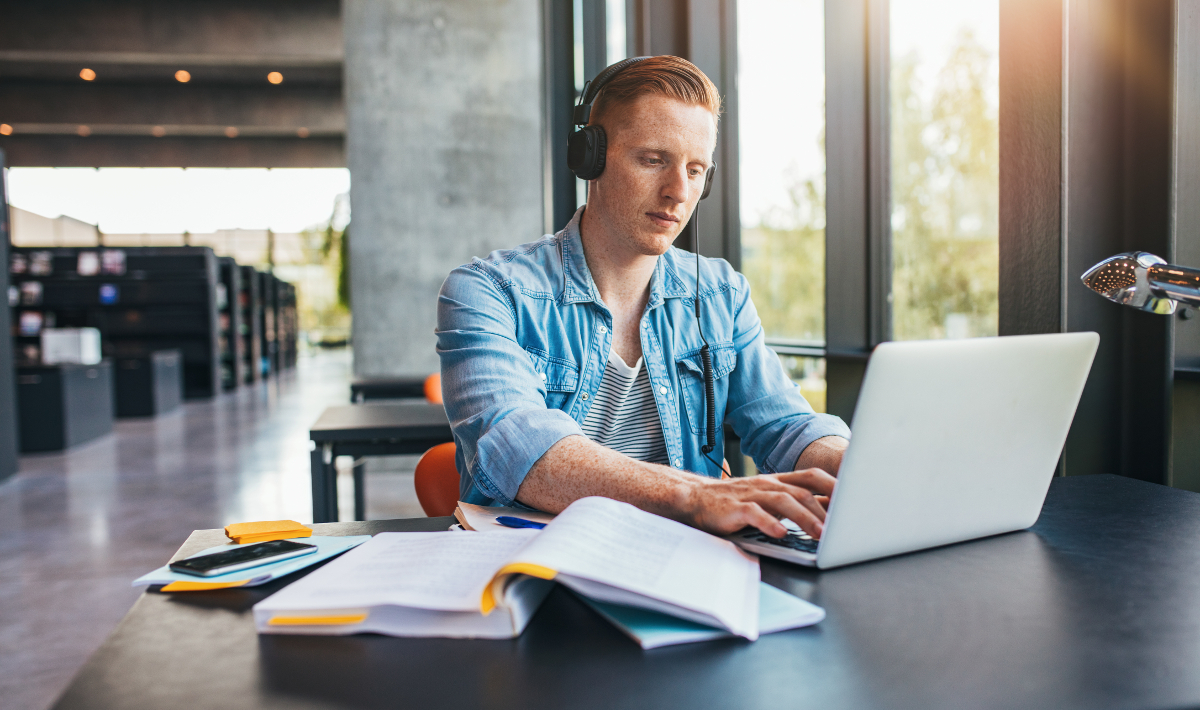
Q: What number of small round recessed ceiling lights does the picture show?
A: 8